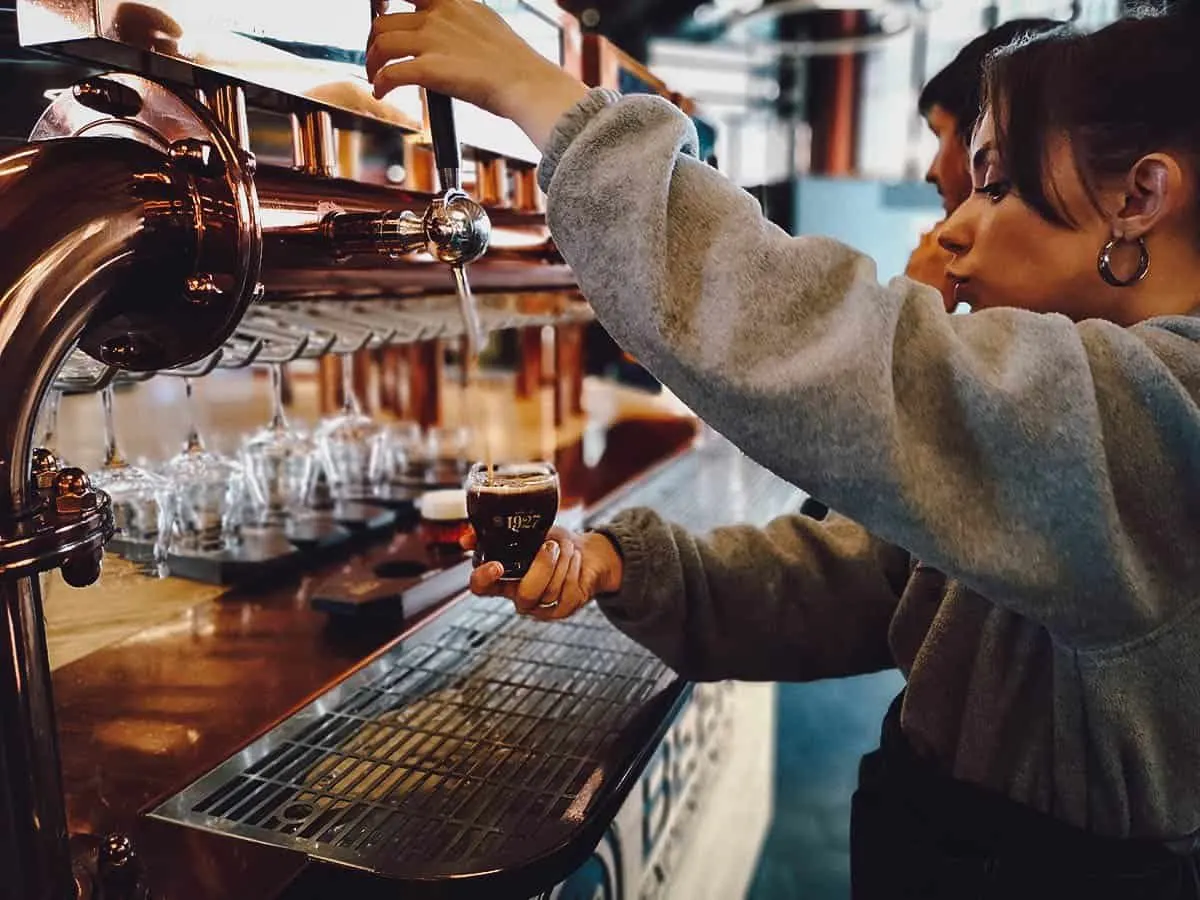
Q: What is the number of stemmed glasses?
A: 5